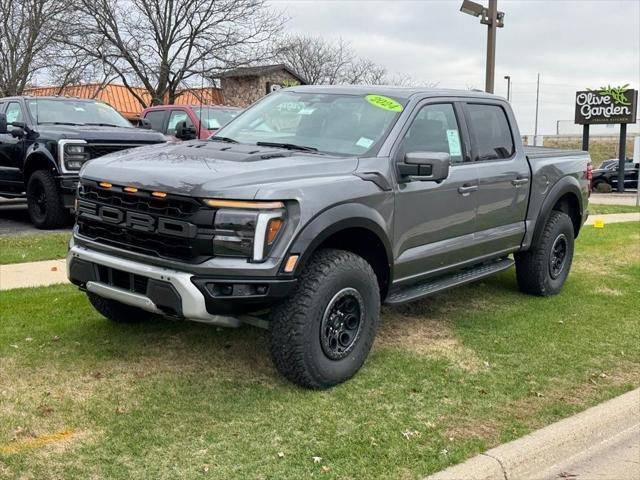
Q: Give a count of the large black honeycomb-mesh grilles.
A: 1